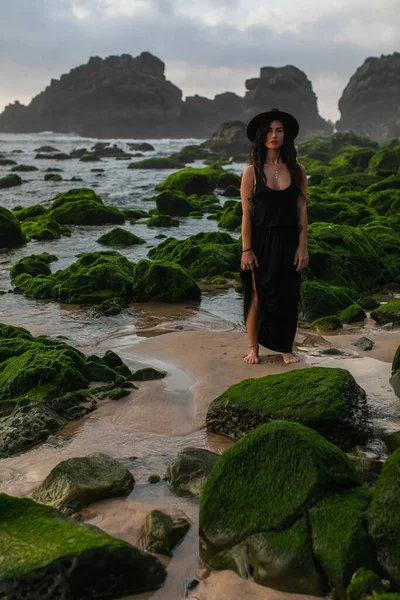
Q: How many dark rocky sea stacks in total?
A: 3